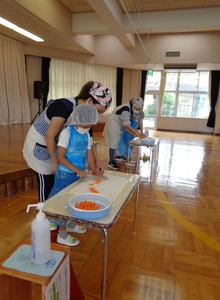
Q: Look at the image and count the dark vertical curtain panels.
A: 4